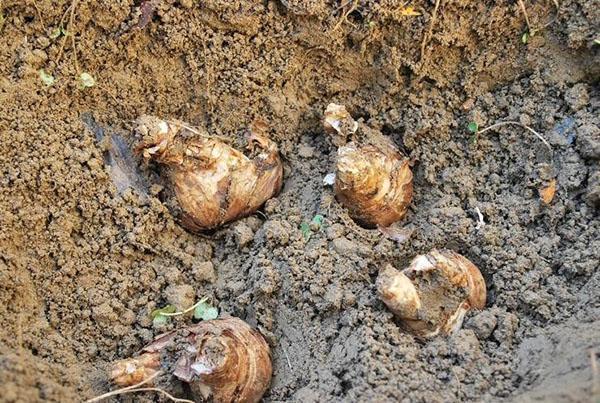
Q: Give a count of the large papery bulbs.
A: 4